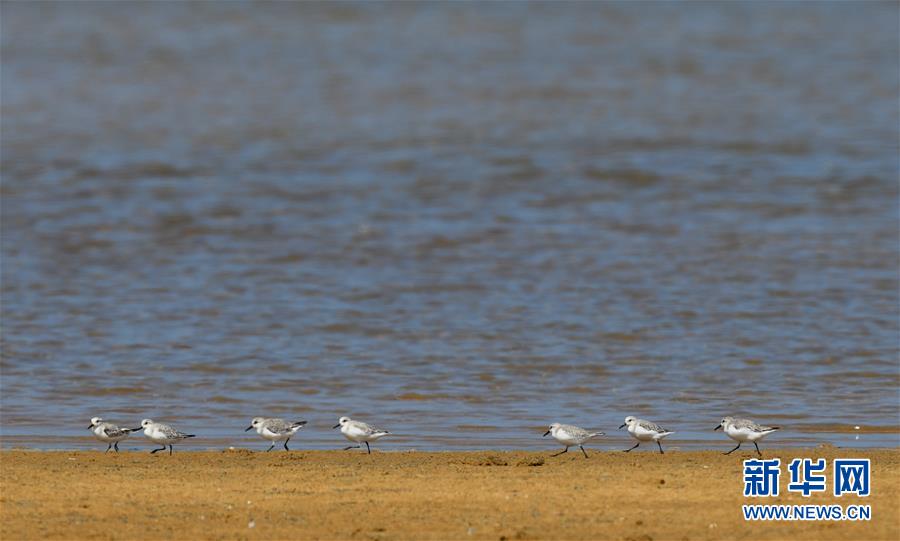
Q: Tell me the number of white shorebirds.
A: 7